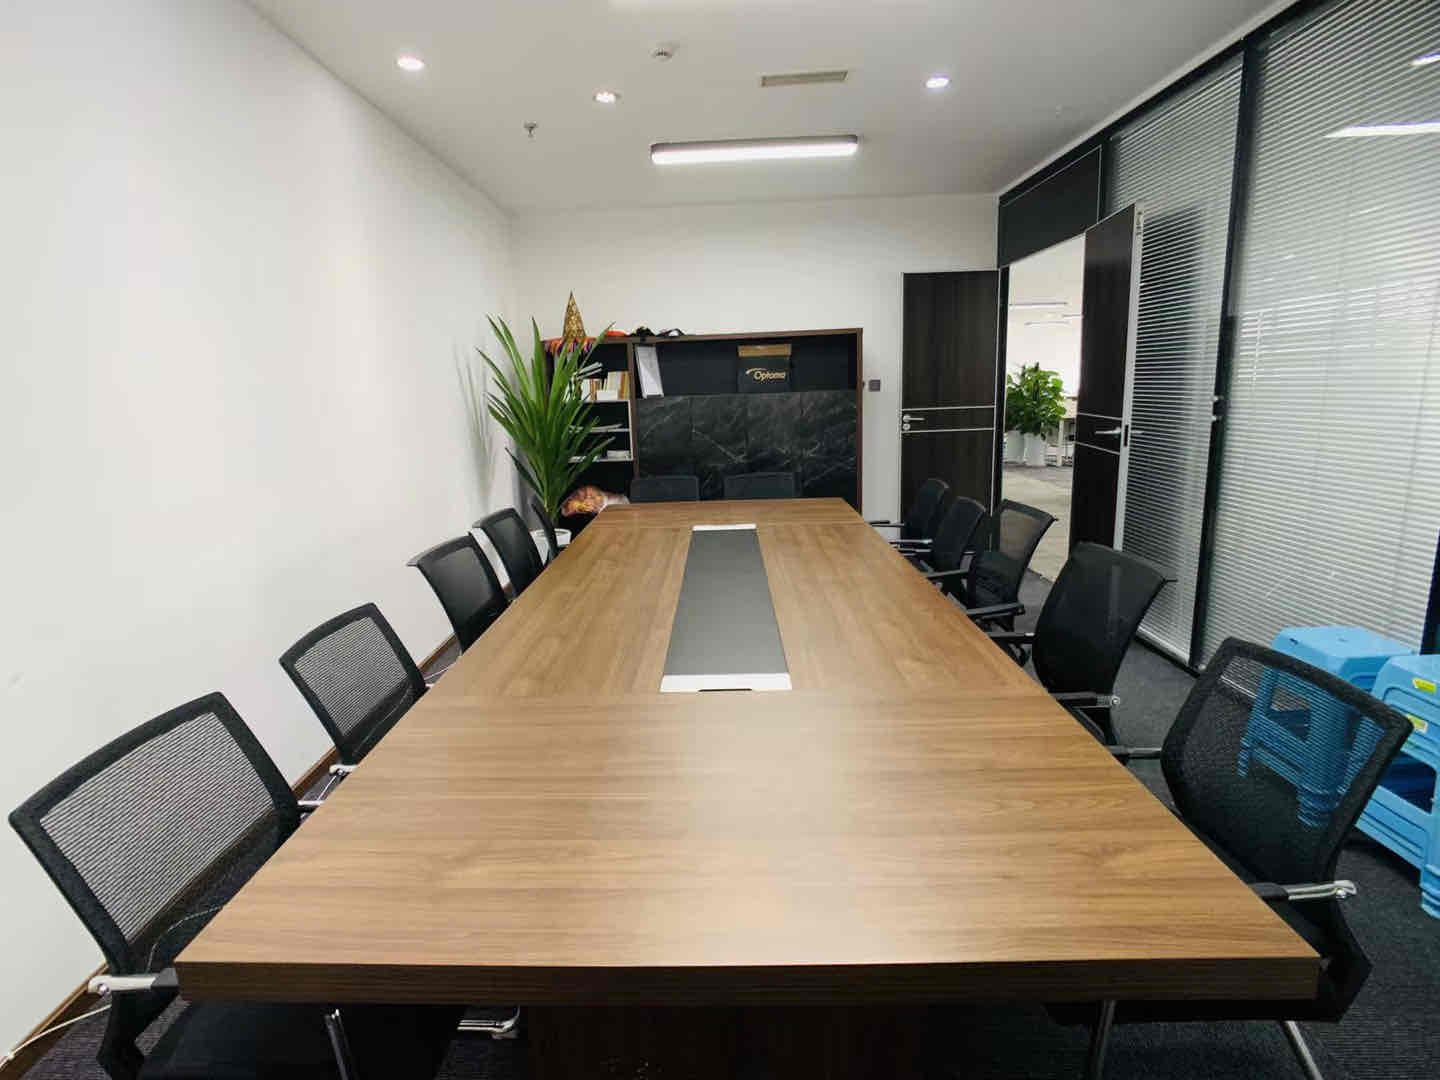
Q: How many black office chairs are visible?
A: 12